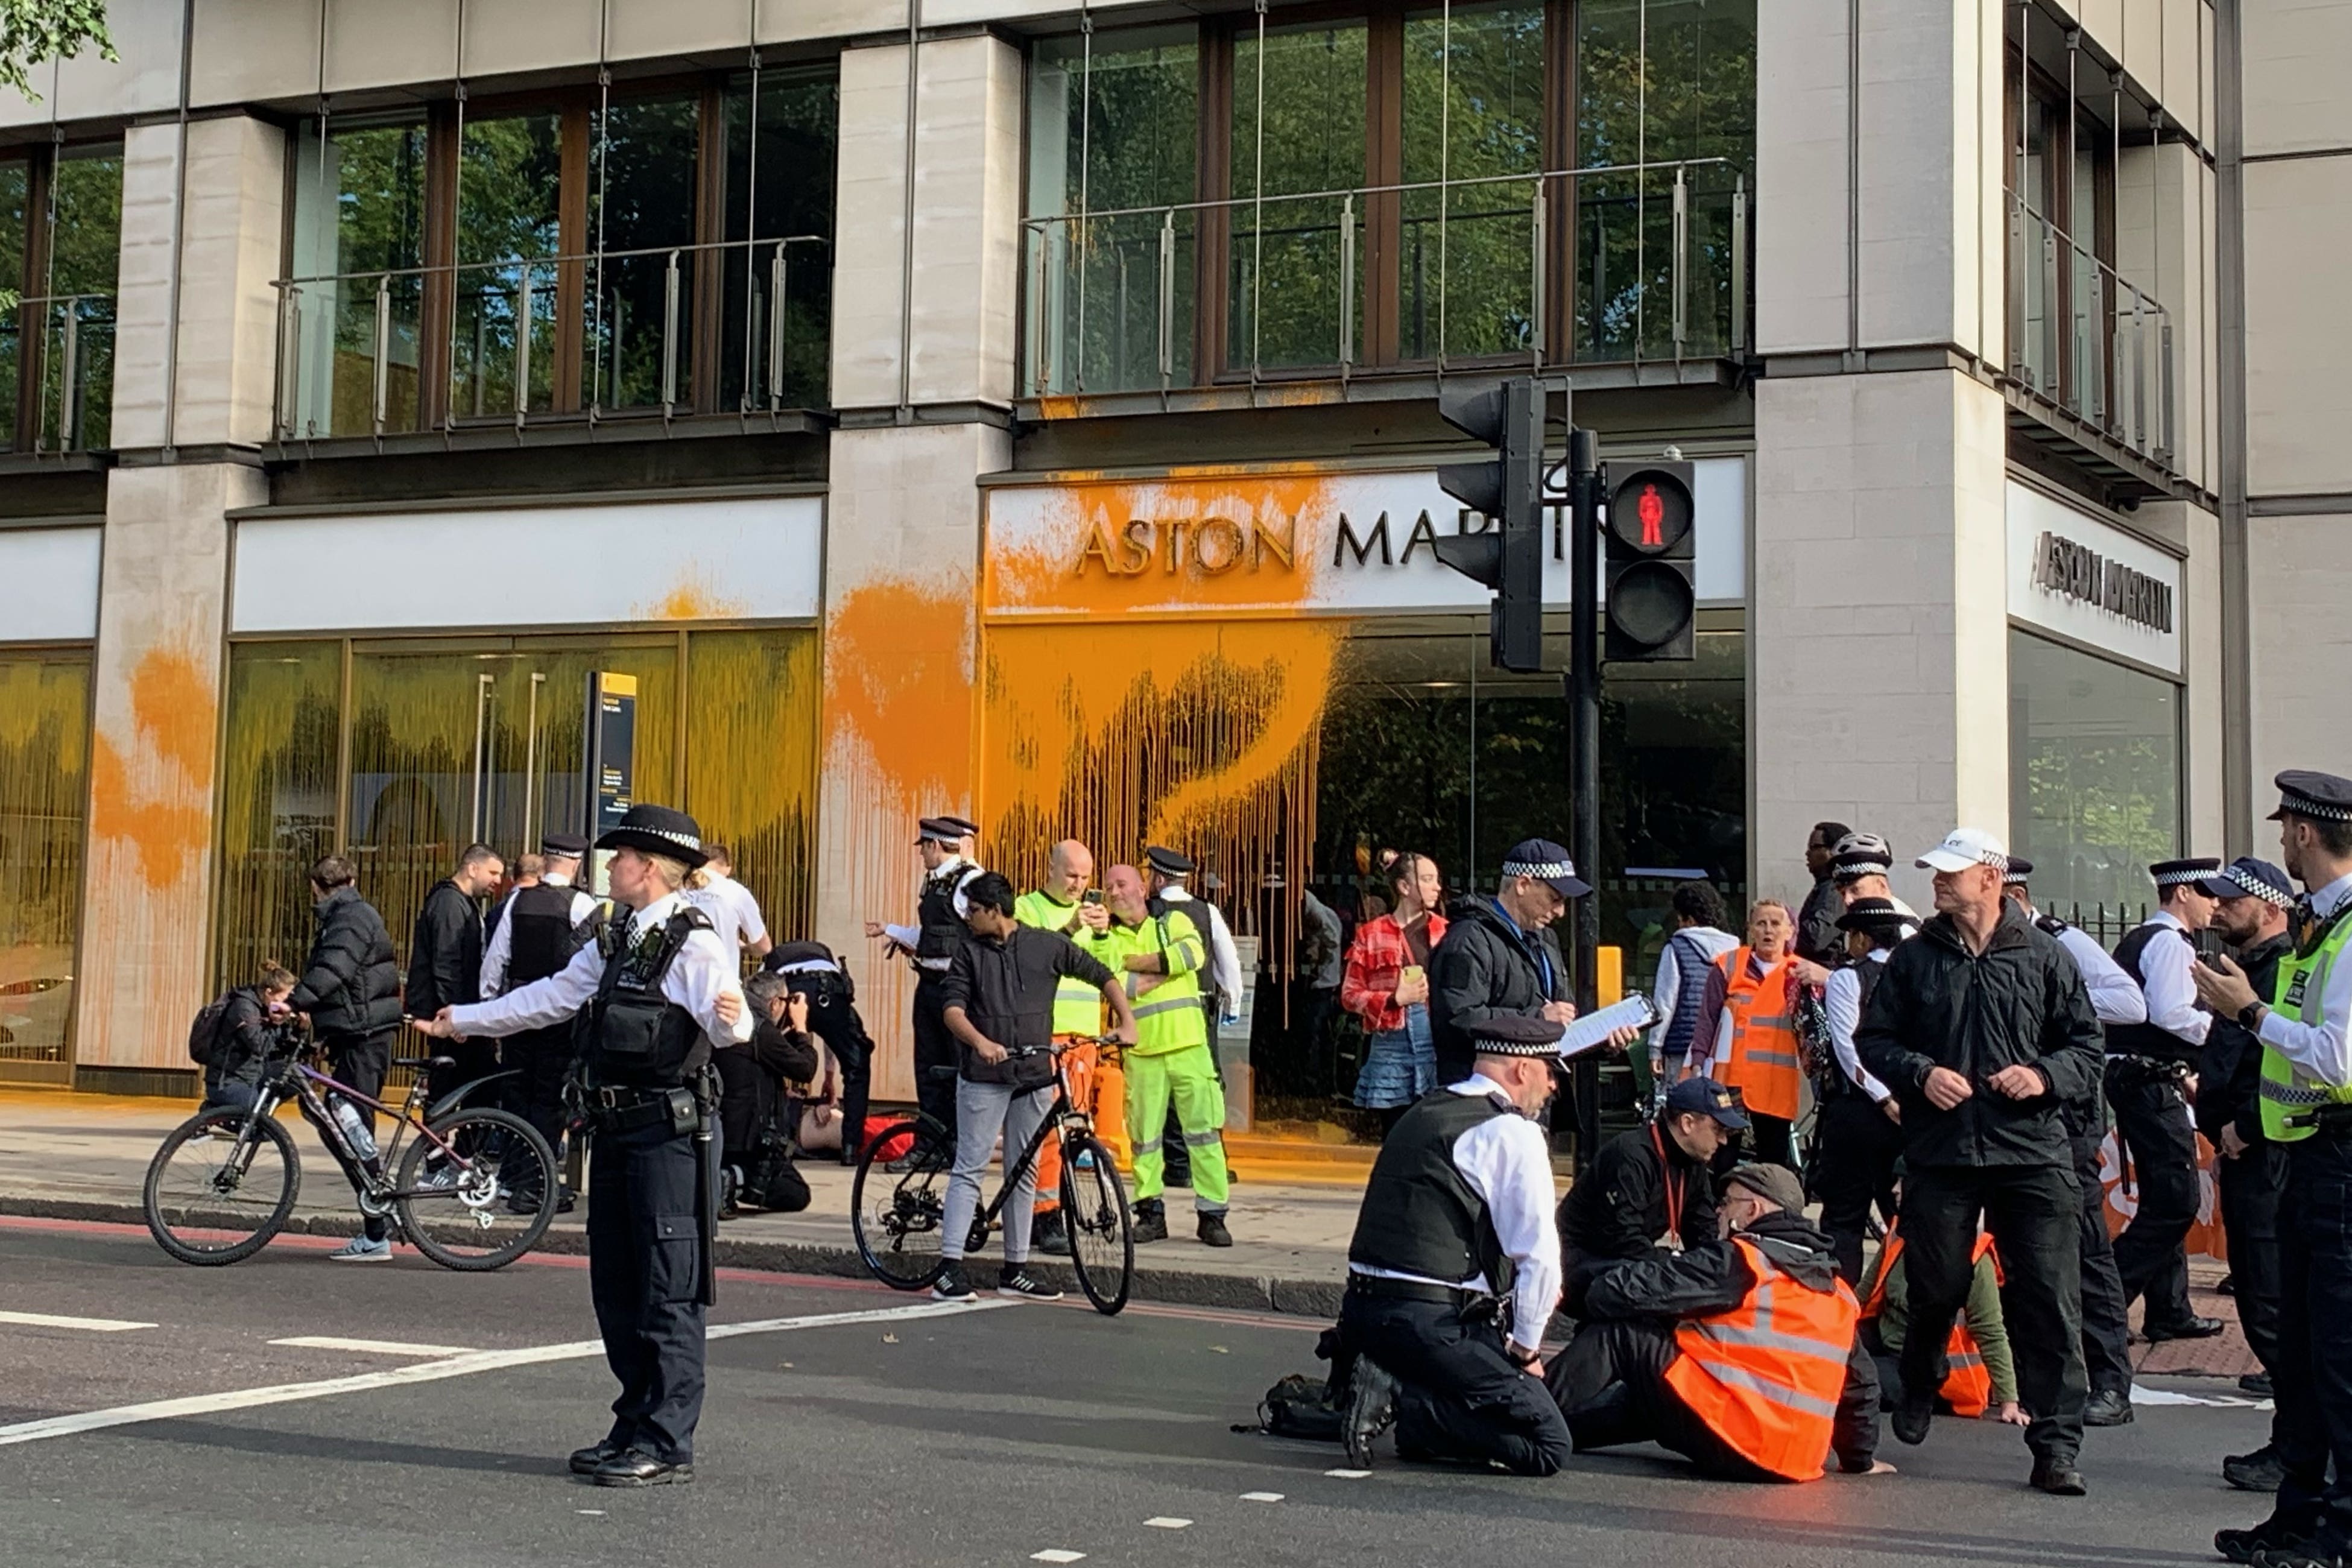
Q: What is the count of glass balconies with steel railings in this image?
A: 4